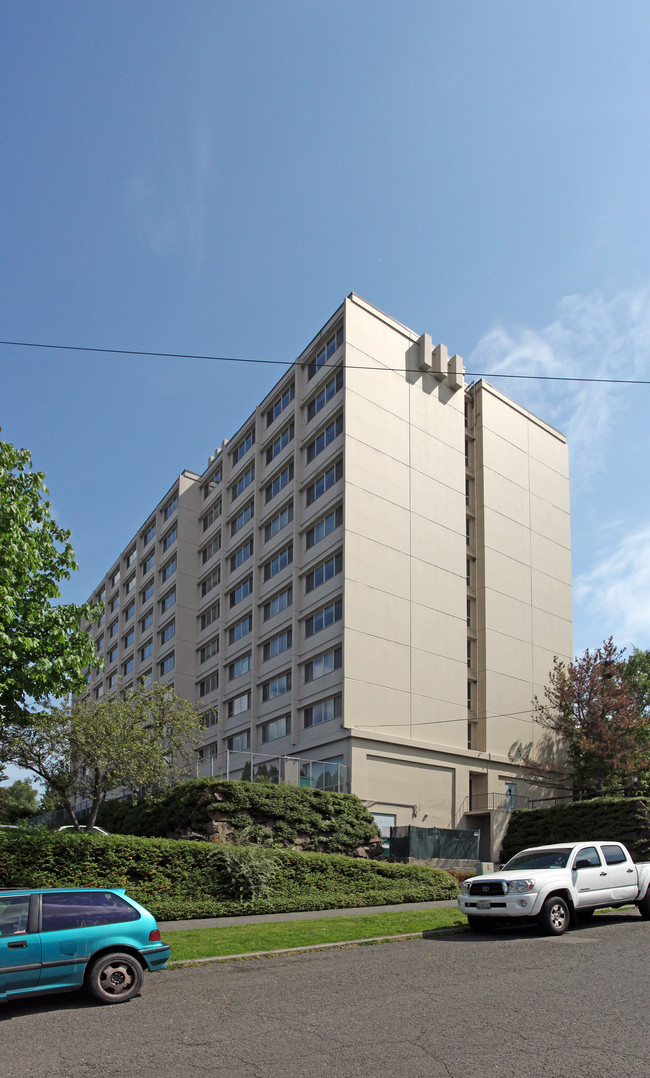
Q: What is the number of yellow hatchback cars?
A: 0